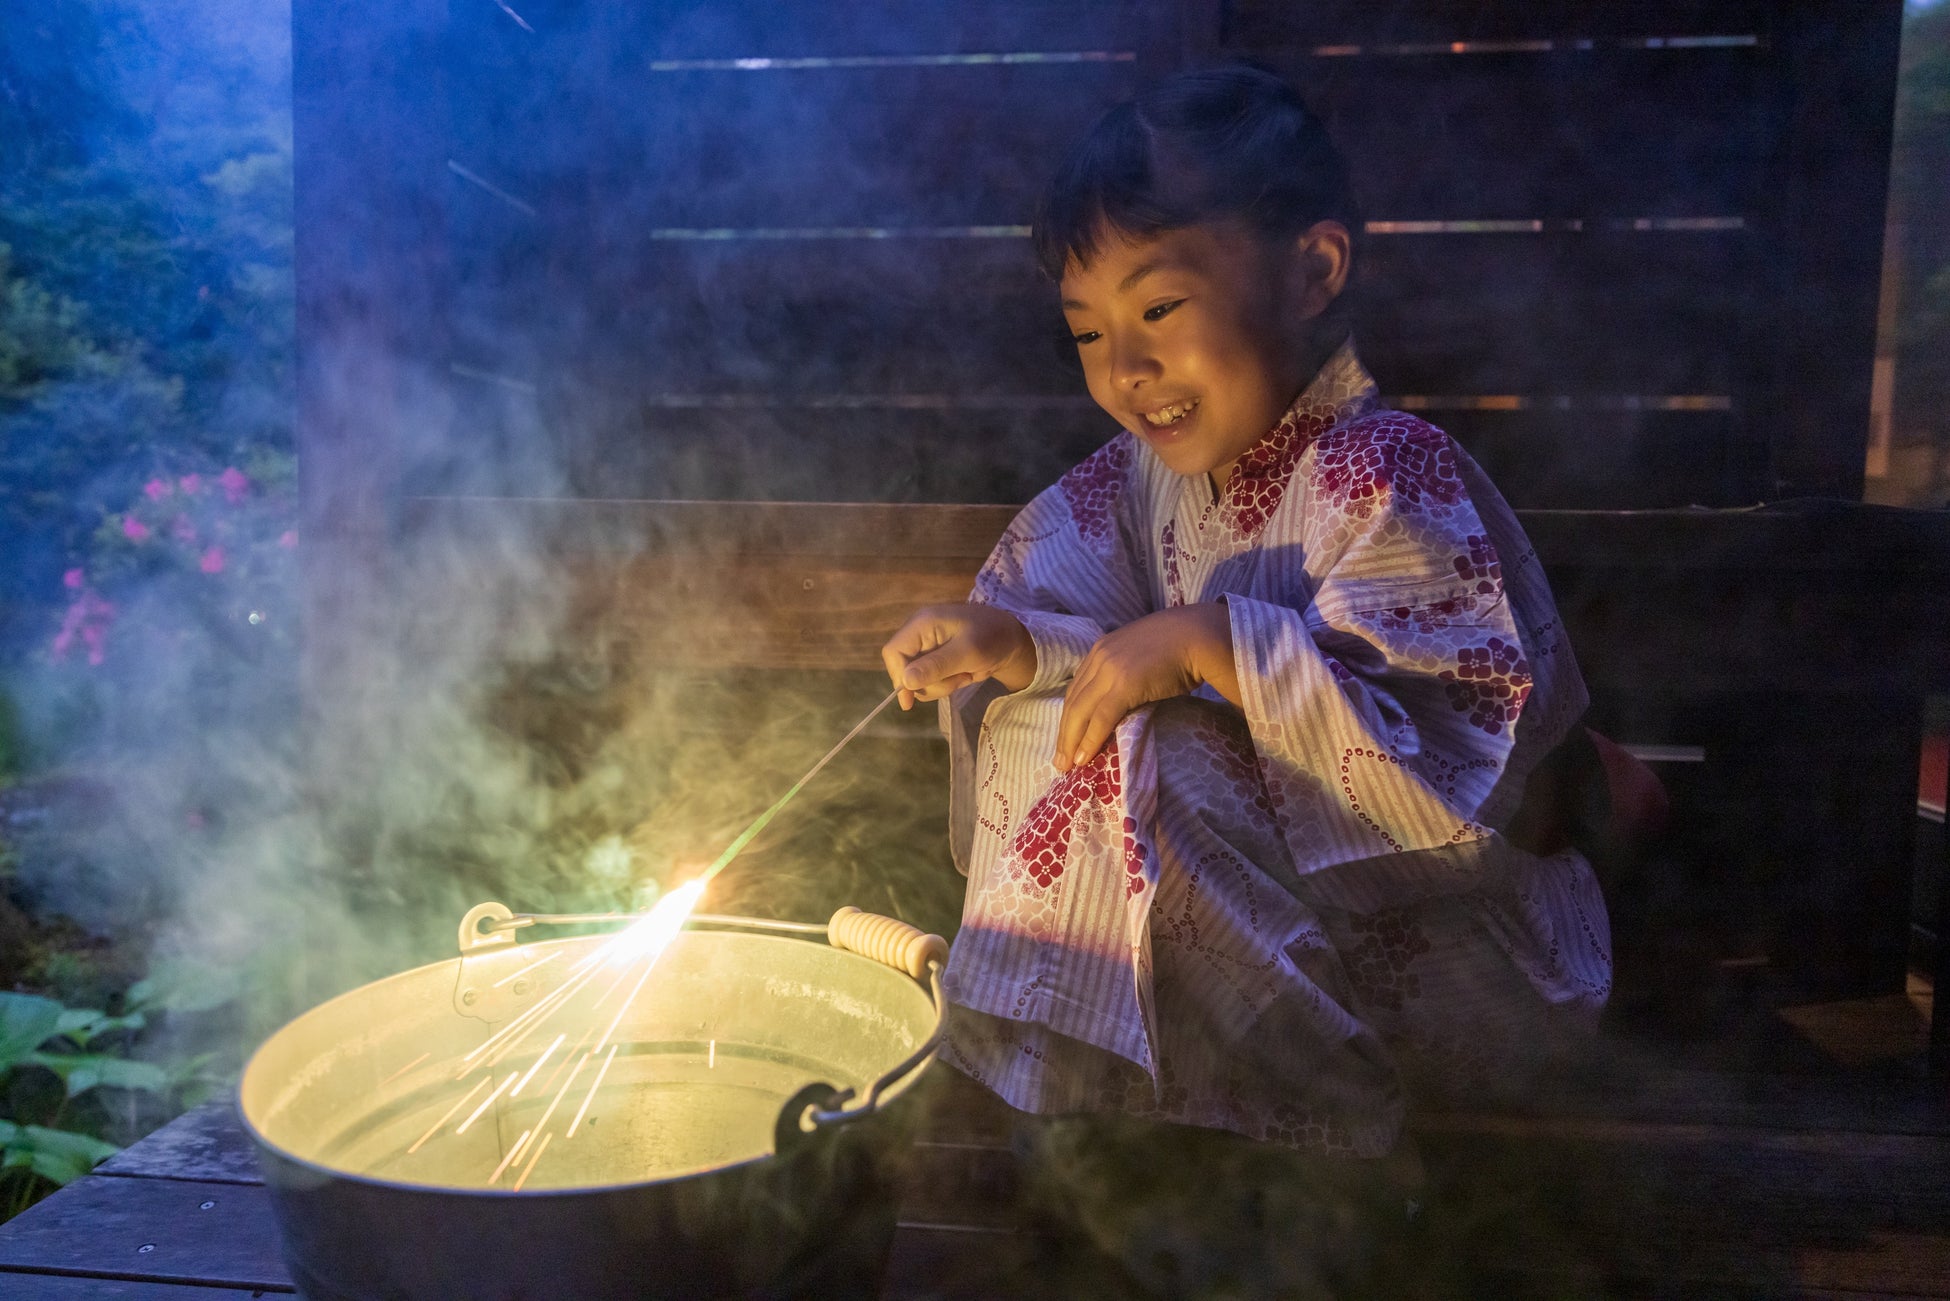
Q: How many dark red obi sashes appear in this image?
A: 1